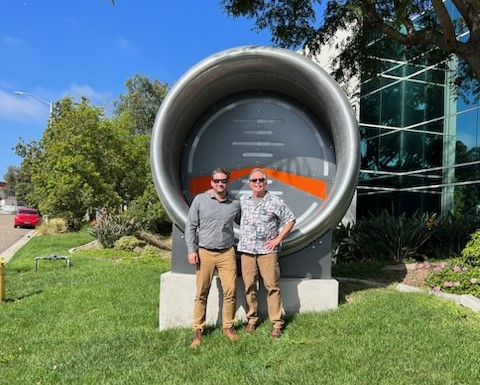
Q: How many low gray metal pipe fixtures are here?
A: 1